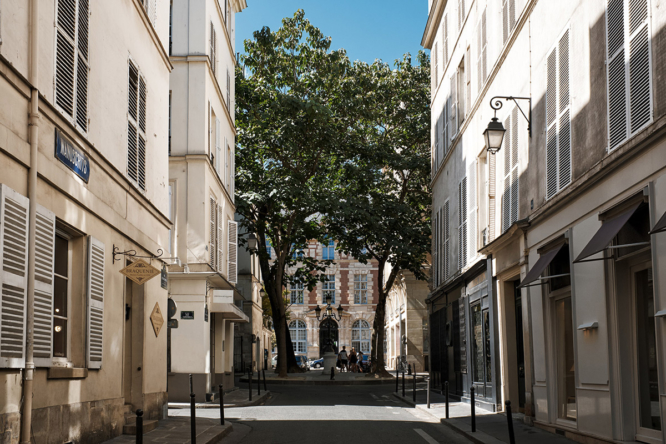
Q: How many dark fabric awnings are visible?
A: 3